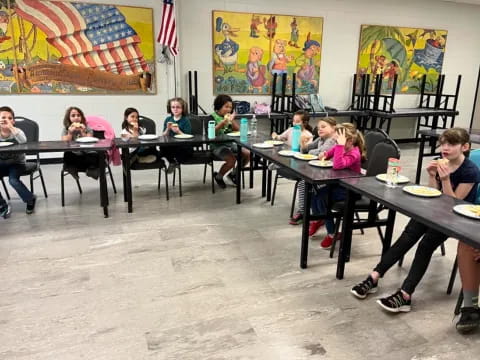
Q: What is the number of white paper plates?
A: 13